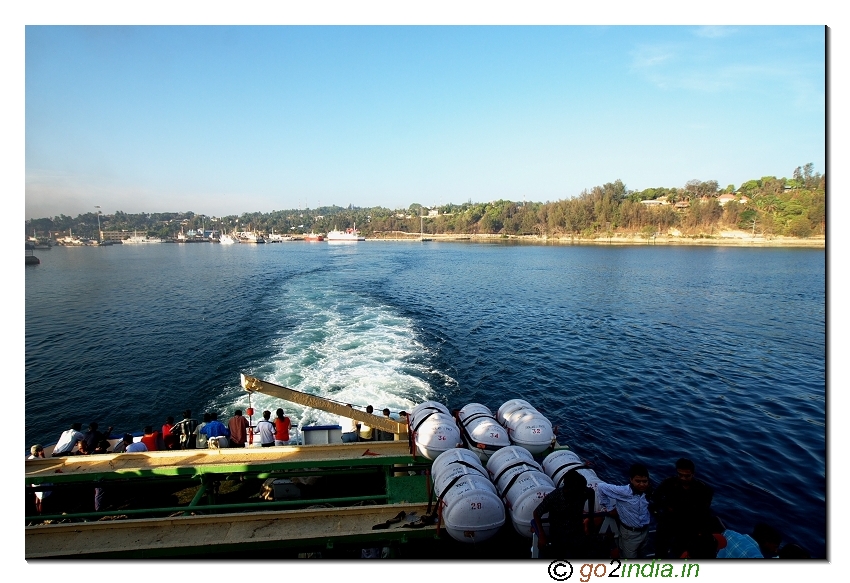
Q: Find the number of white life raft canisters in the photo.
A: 6